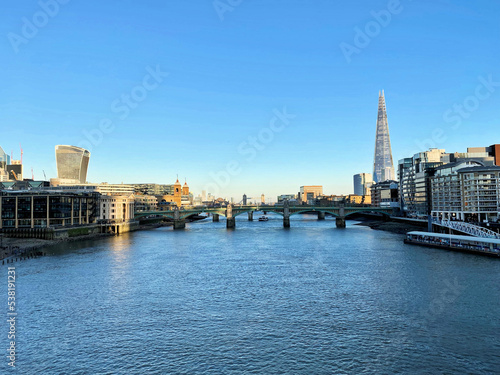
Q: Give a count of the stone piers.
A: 4